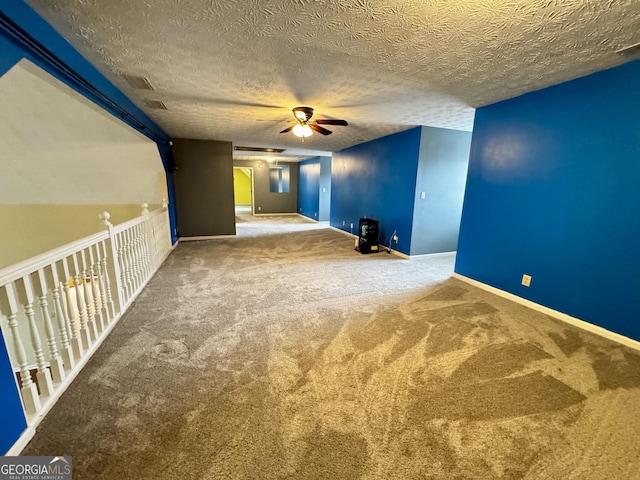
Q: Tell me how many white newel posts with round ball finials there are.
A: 3